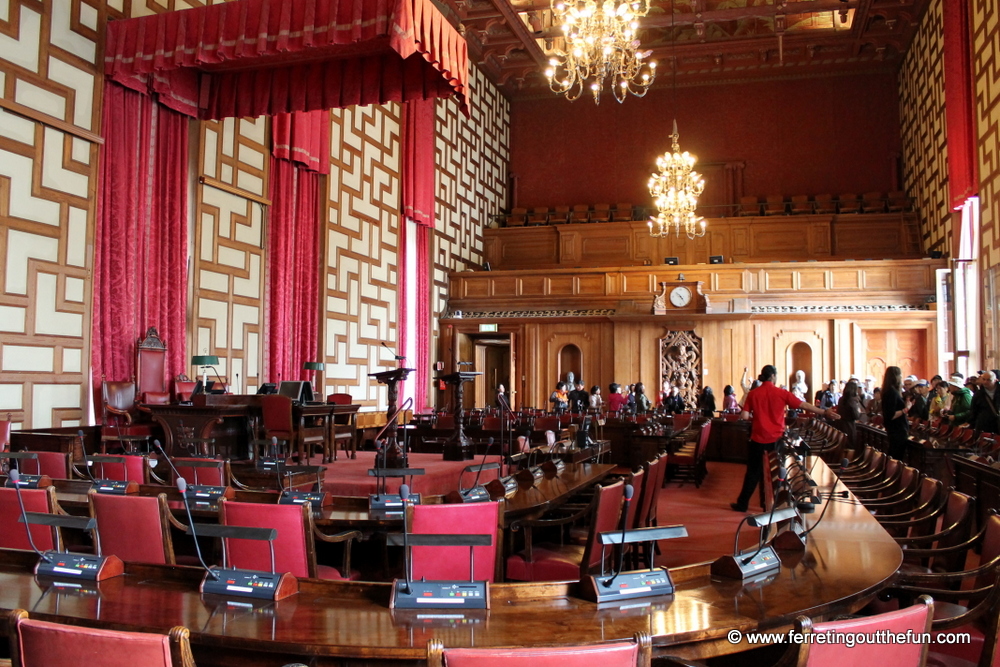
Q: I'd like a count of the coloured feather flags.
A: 0